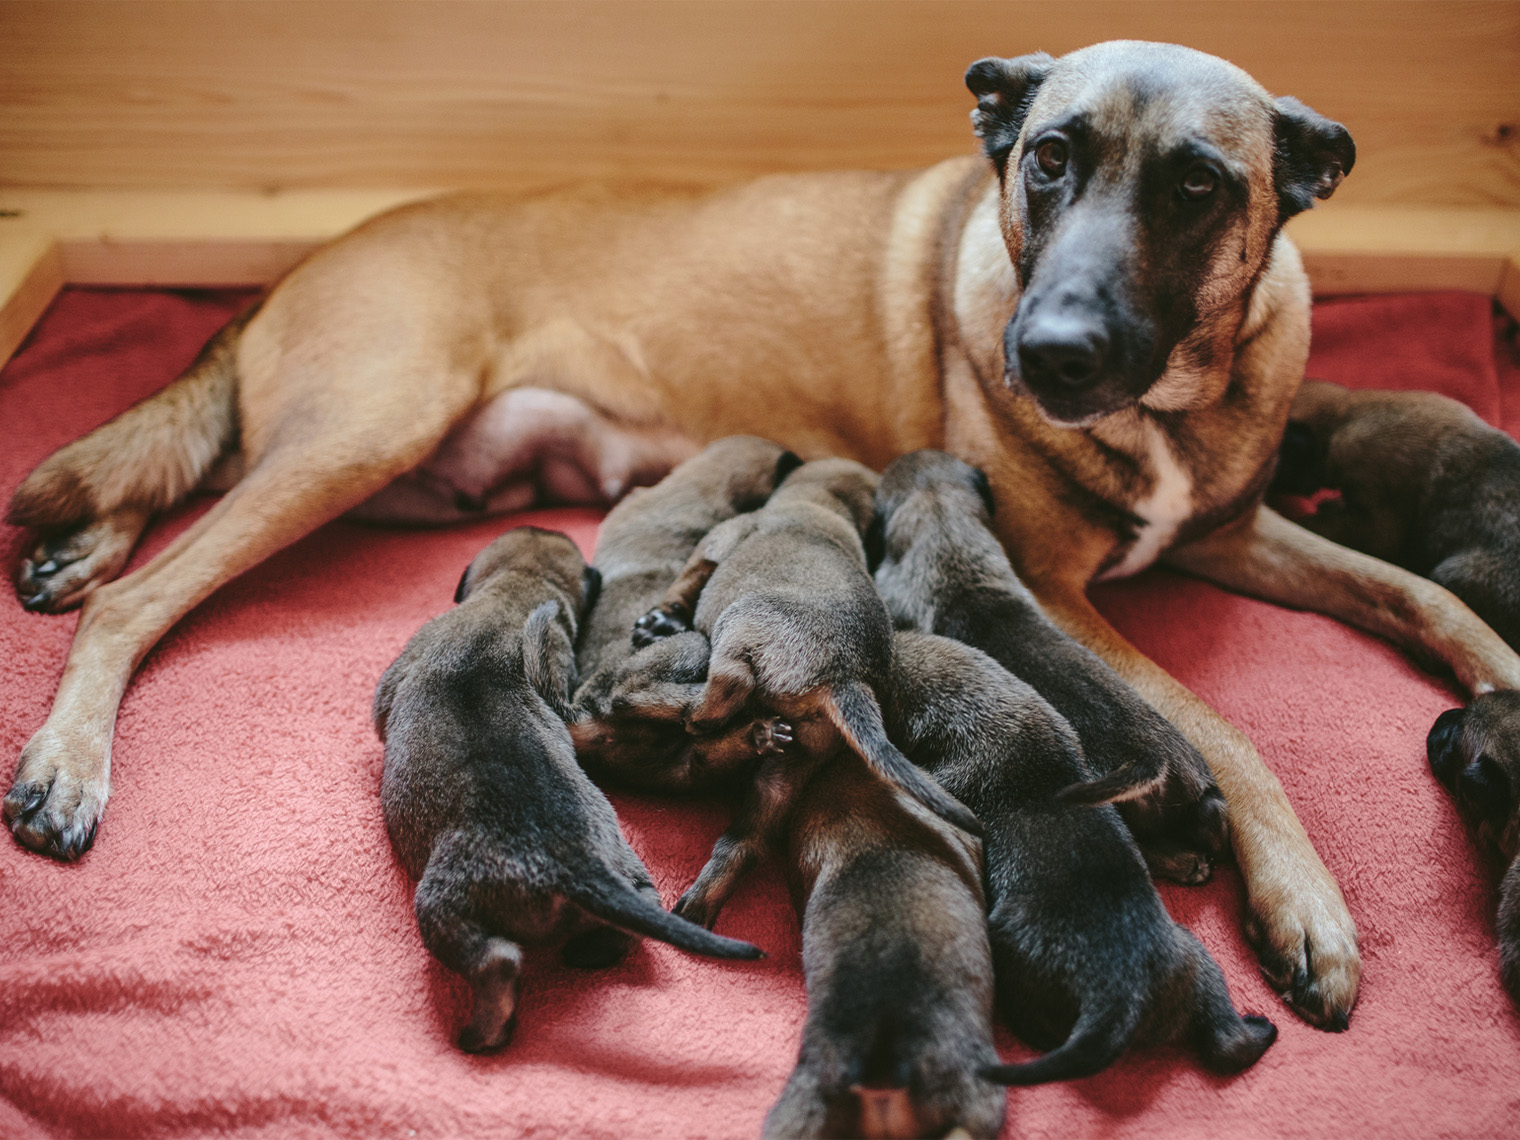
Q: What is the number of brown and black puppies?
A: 8